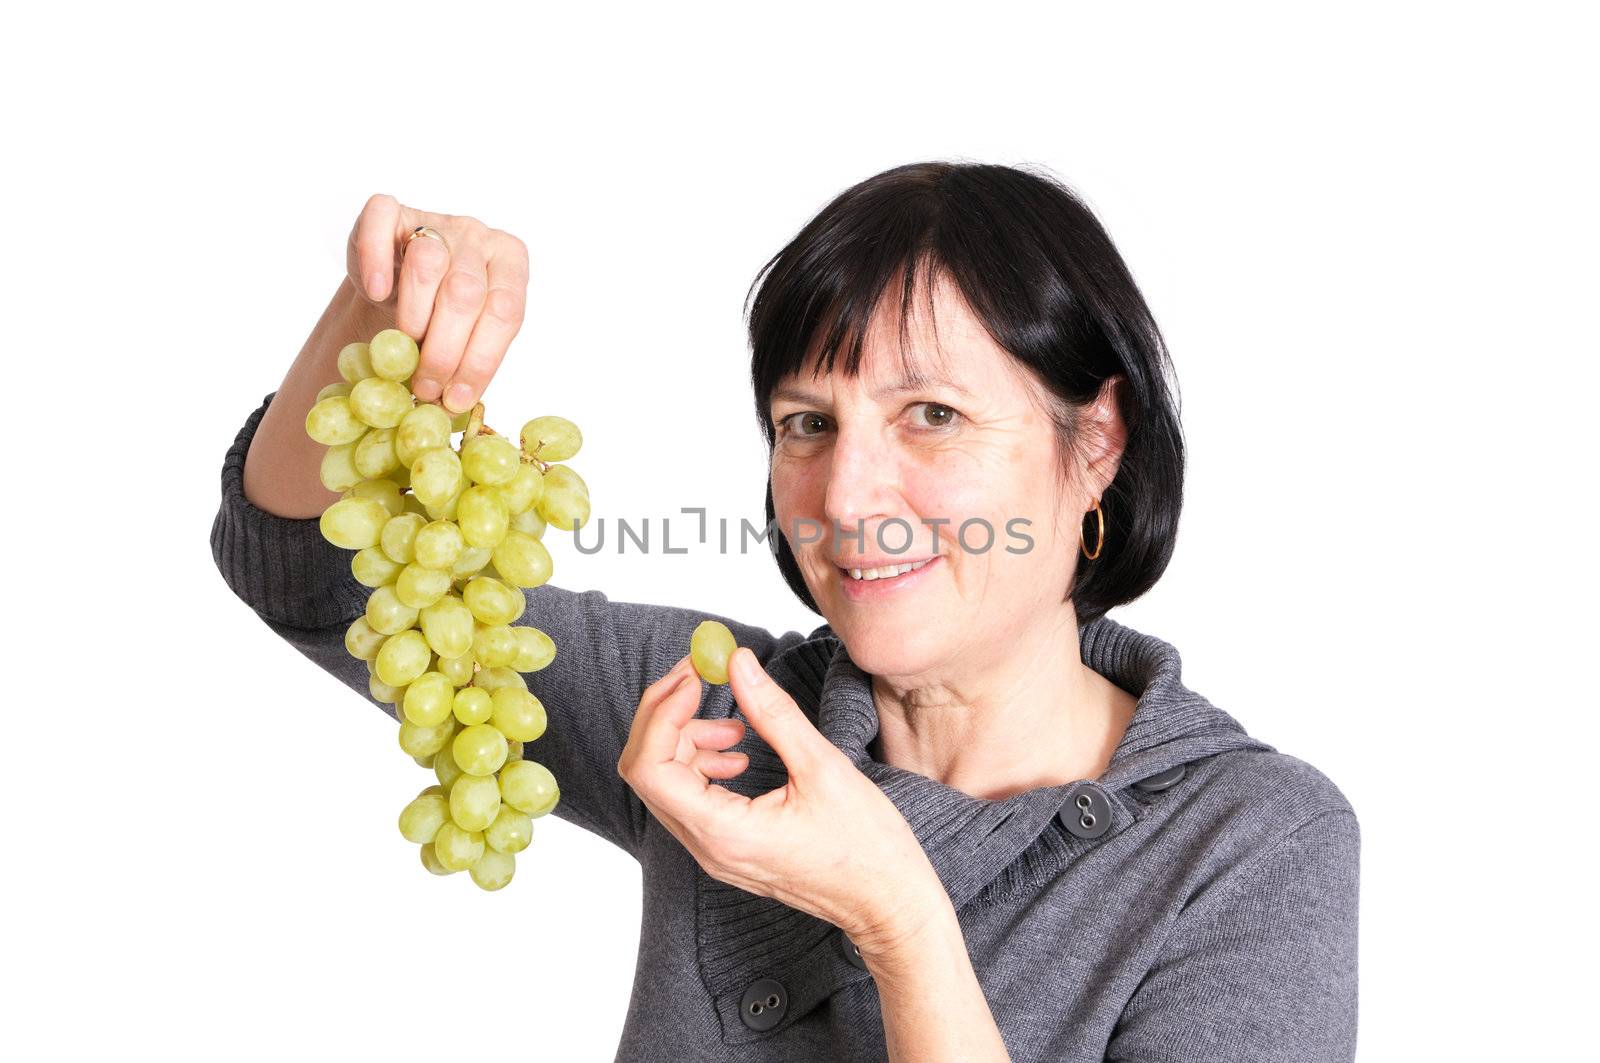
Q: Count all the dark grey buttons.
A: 4